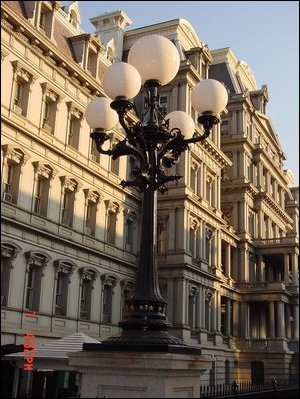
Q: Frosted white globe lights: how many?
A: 5